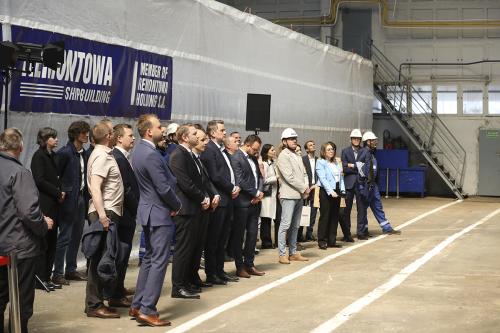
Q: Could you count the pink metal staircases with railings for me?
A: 0